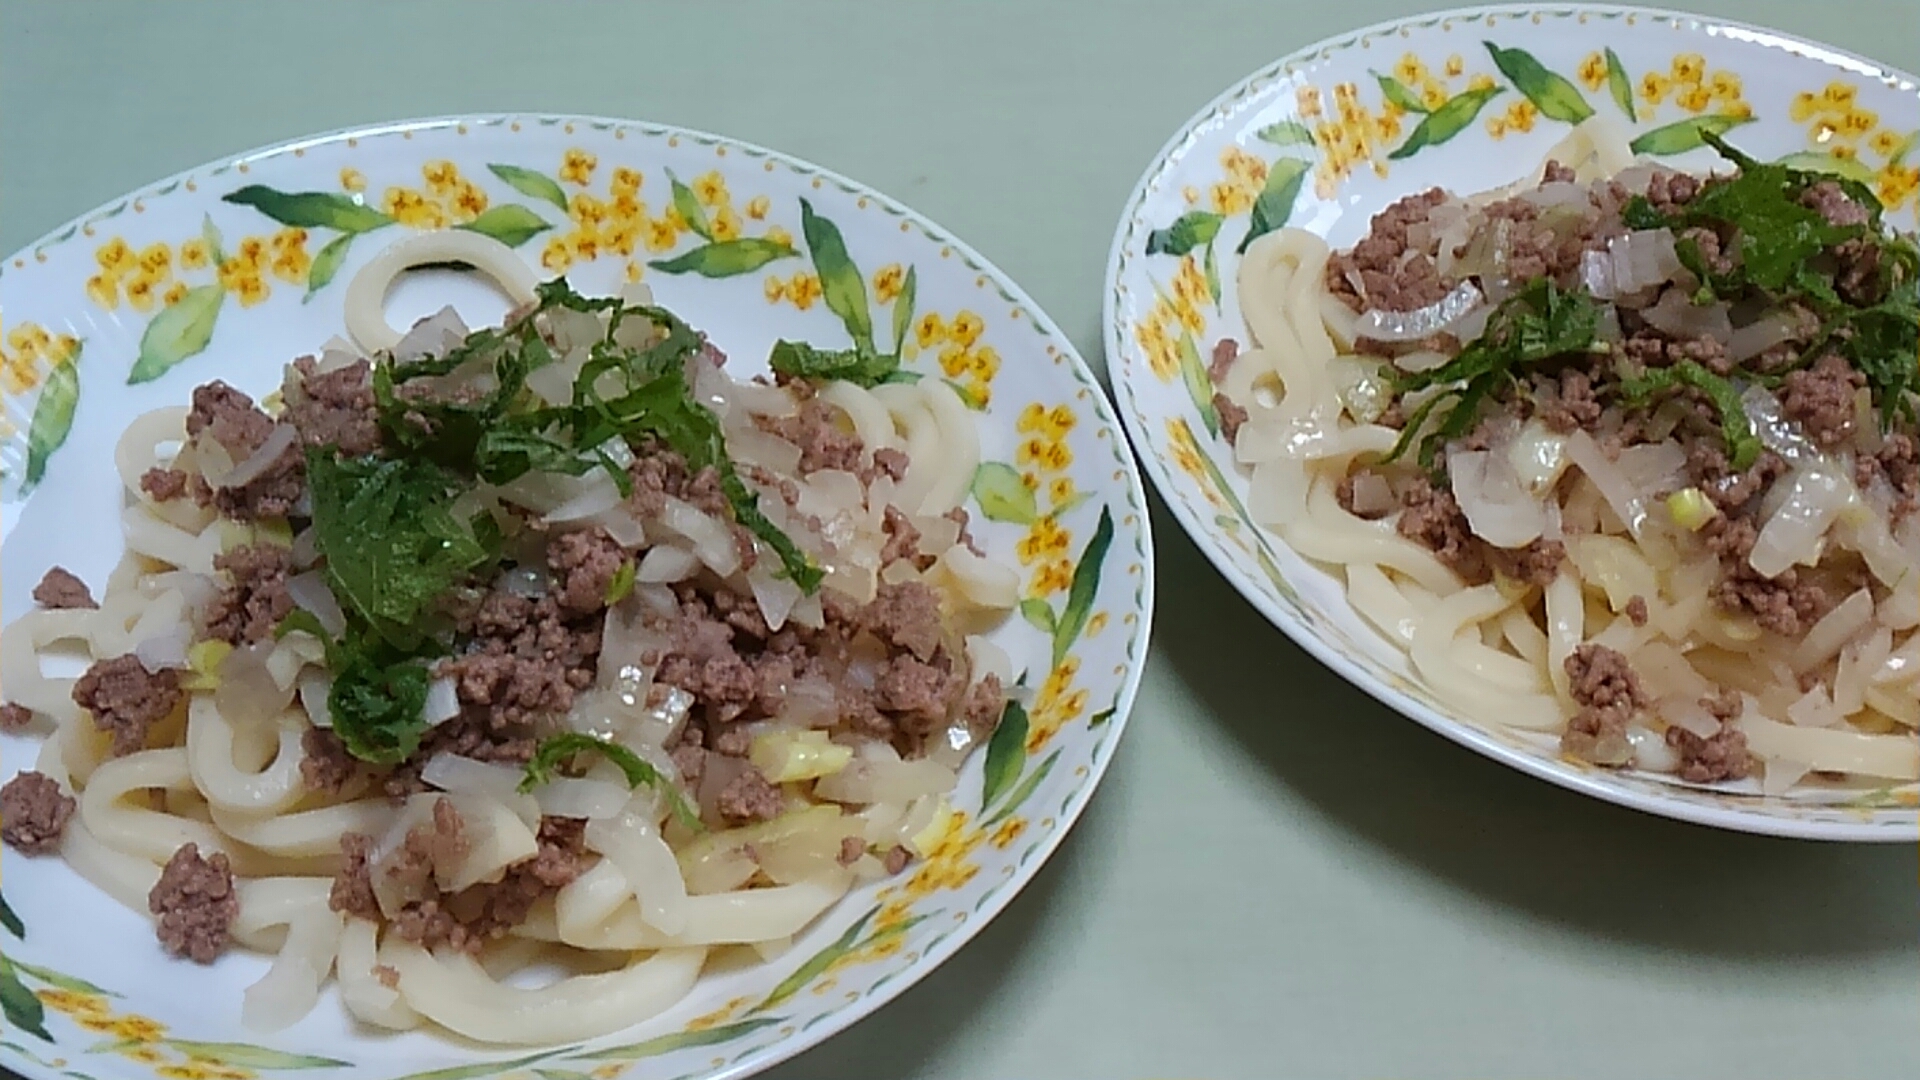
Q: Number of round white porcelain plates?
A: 2